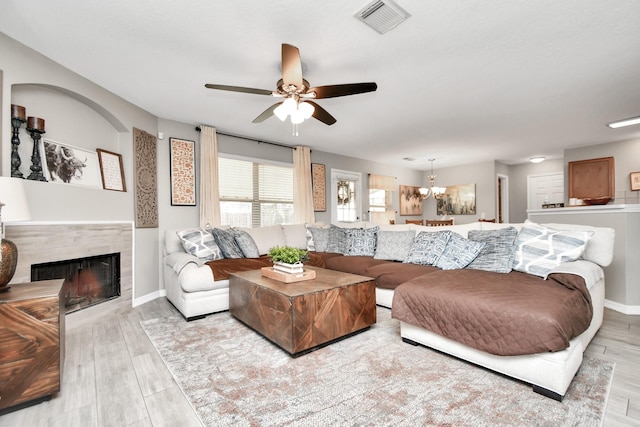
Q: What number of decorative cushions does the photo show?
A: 12